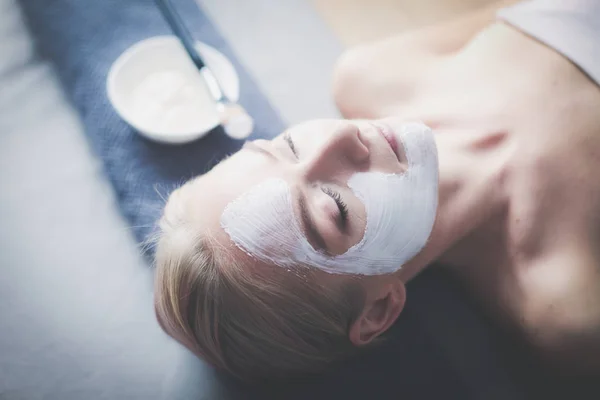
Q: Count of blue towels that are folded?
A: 1